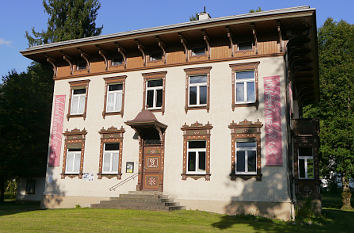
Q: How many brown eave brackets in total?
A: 12